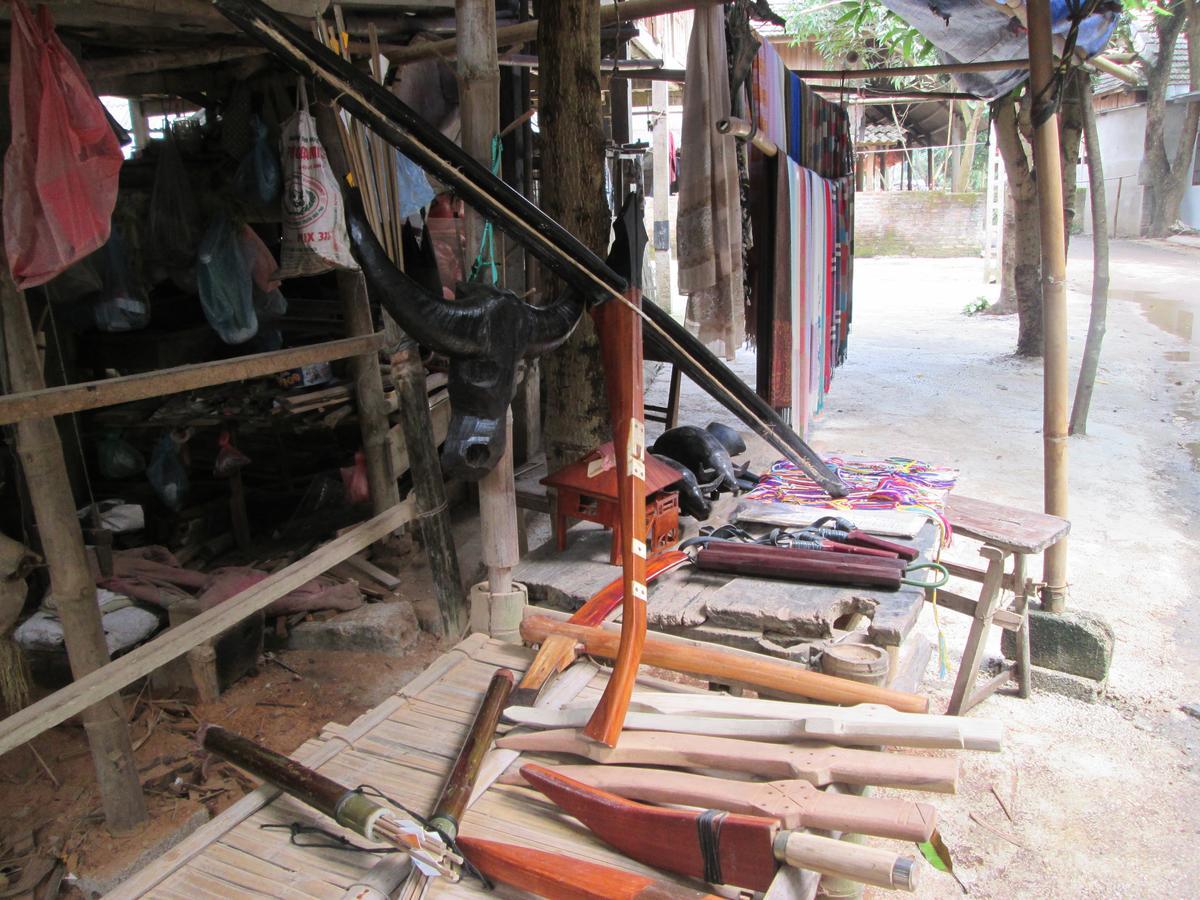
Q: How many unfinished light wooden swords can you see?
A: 4